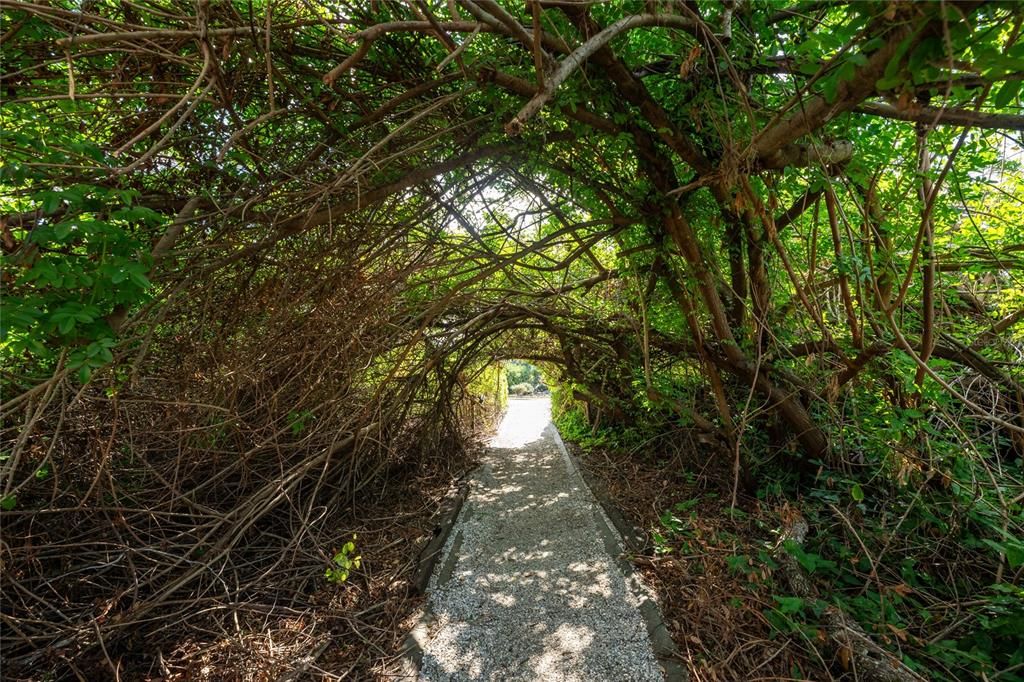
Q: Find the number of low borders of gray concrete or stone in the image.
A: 2